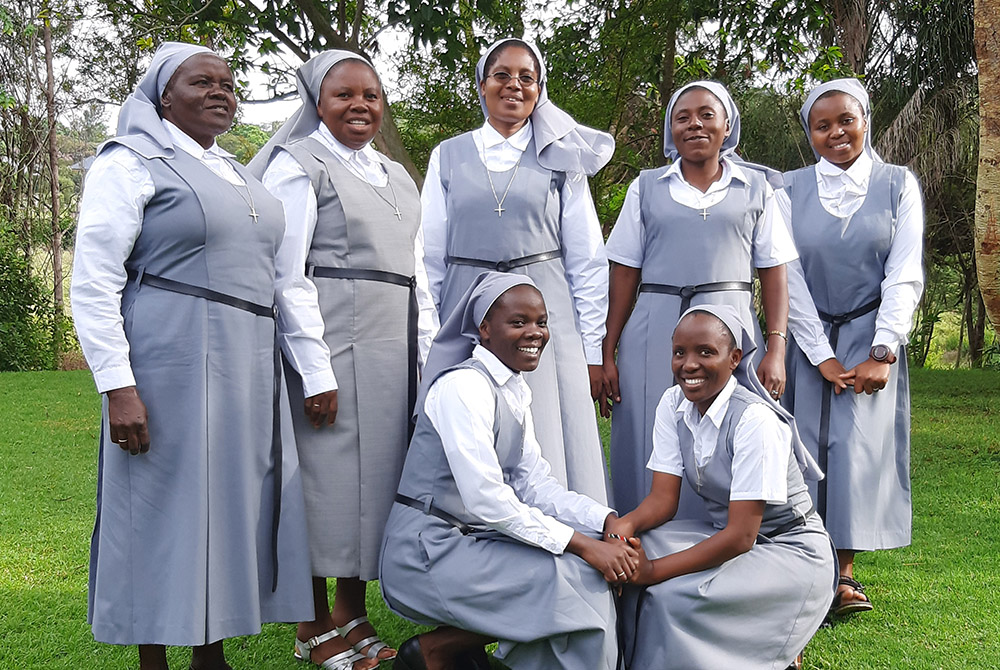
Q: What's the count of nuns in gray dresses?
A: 7